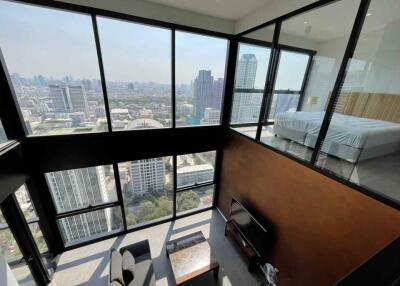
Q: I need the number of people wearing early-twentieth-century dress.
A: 0